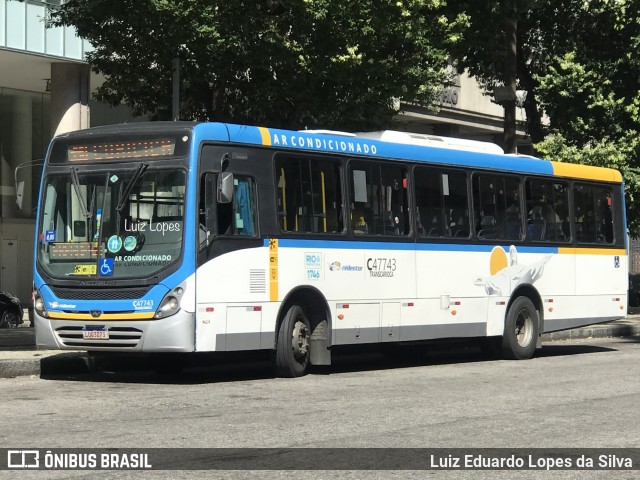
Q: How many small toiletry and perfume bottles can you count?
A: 0